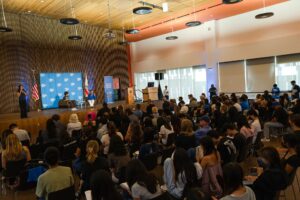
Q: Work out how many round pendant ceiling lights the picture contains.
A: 10